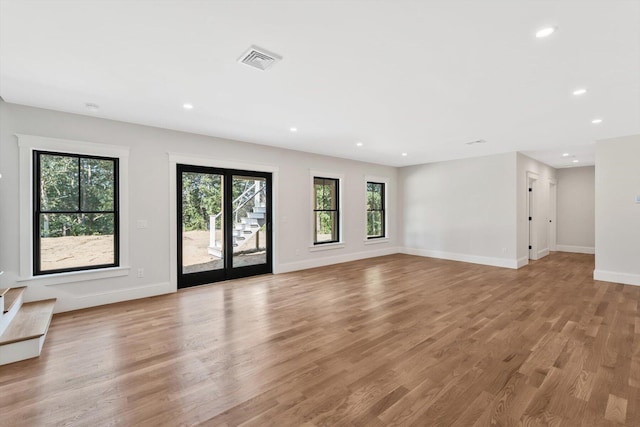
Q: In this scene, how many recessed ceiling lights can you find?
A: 9